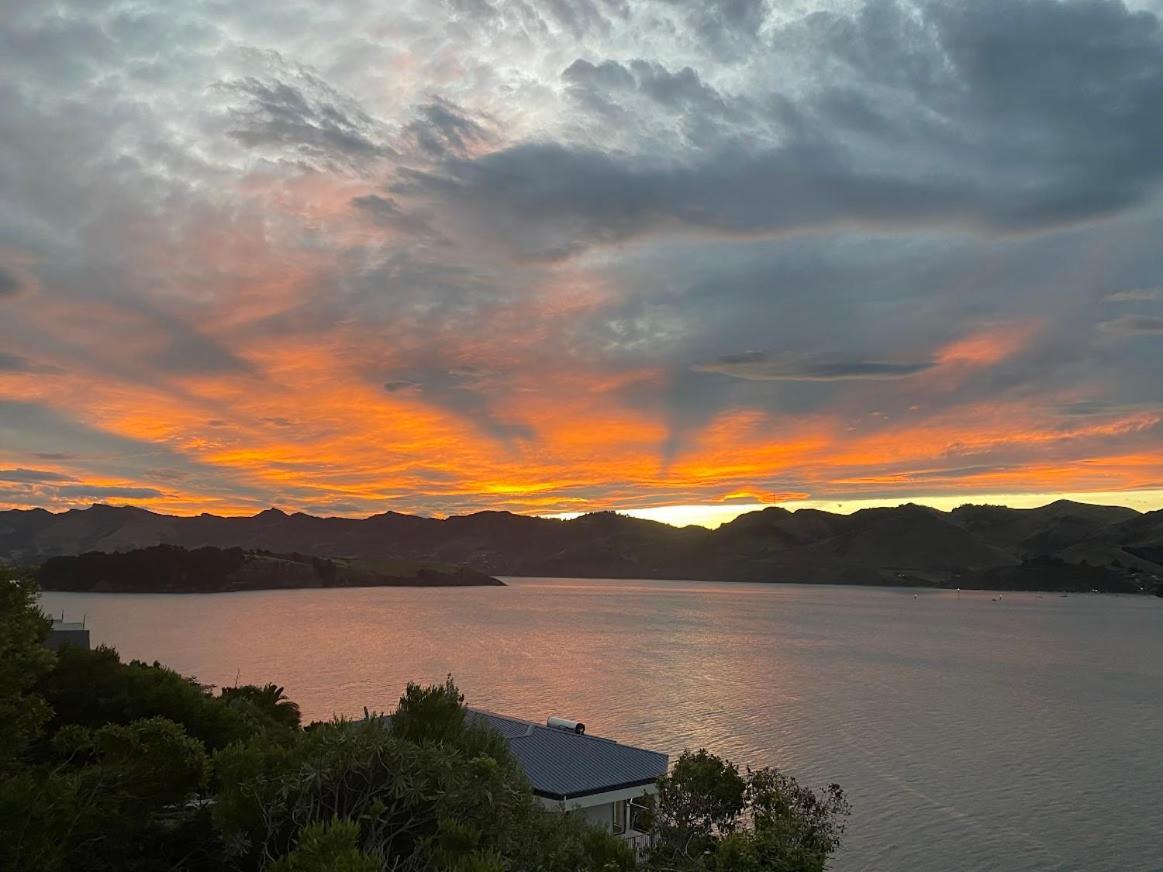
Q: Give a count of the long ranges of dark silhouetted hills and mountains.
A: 1